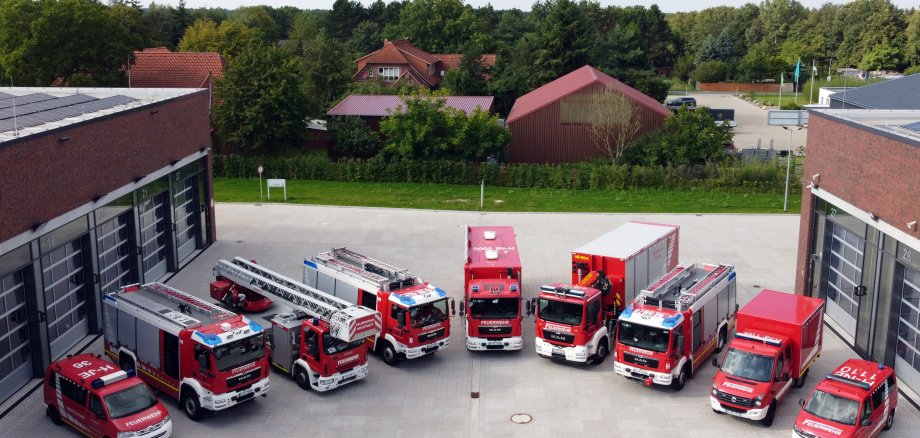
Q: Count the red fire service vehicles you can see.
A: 9